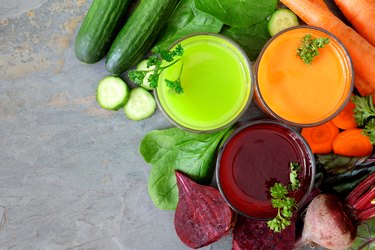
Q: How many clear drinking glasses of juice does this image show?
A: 3